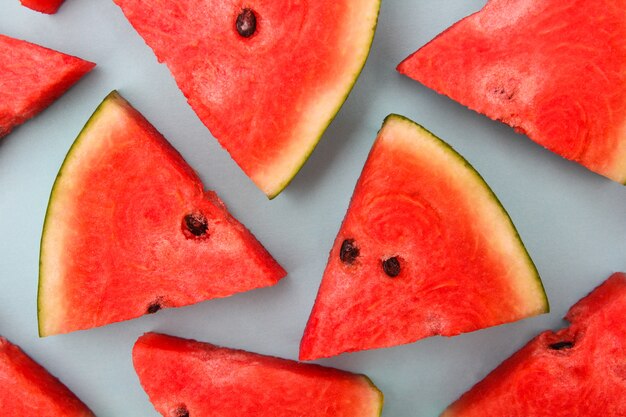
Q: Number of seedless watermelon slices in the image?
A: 4